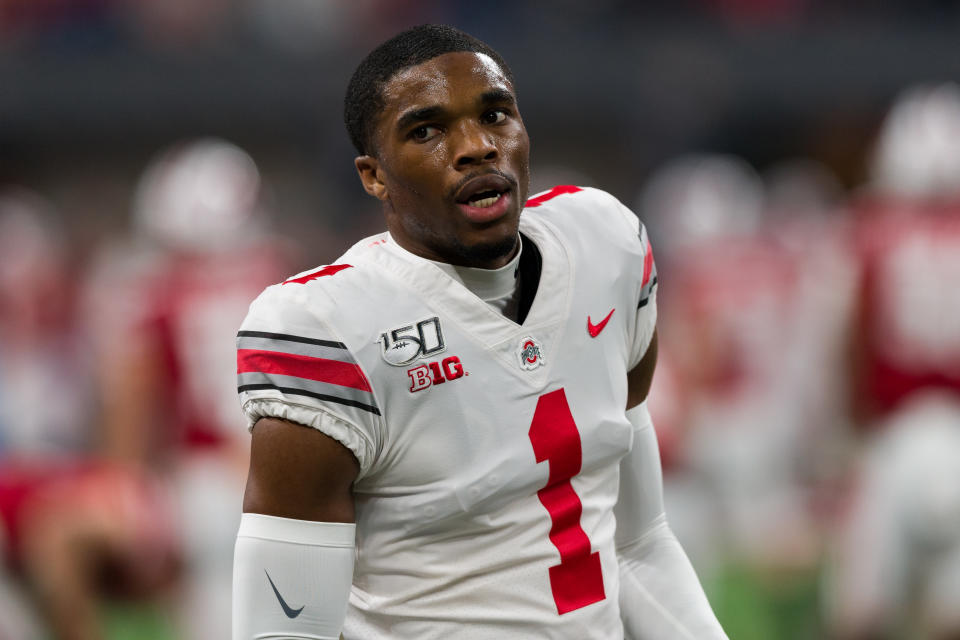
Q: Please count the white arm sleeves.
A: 2